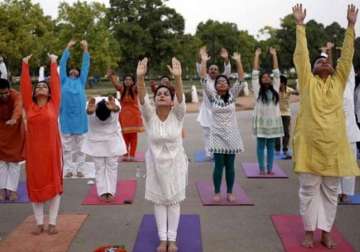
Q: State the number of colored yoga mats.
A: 11